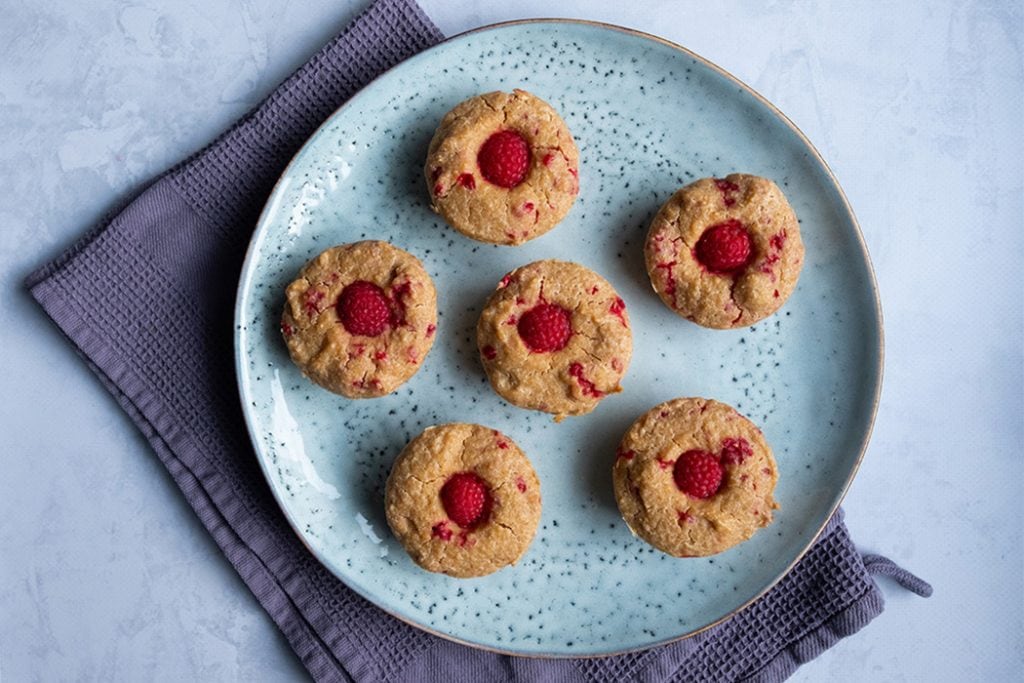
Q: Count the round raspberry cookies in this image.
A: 6